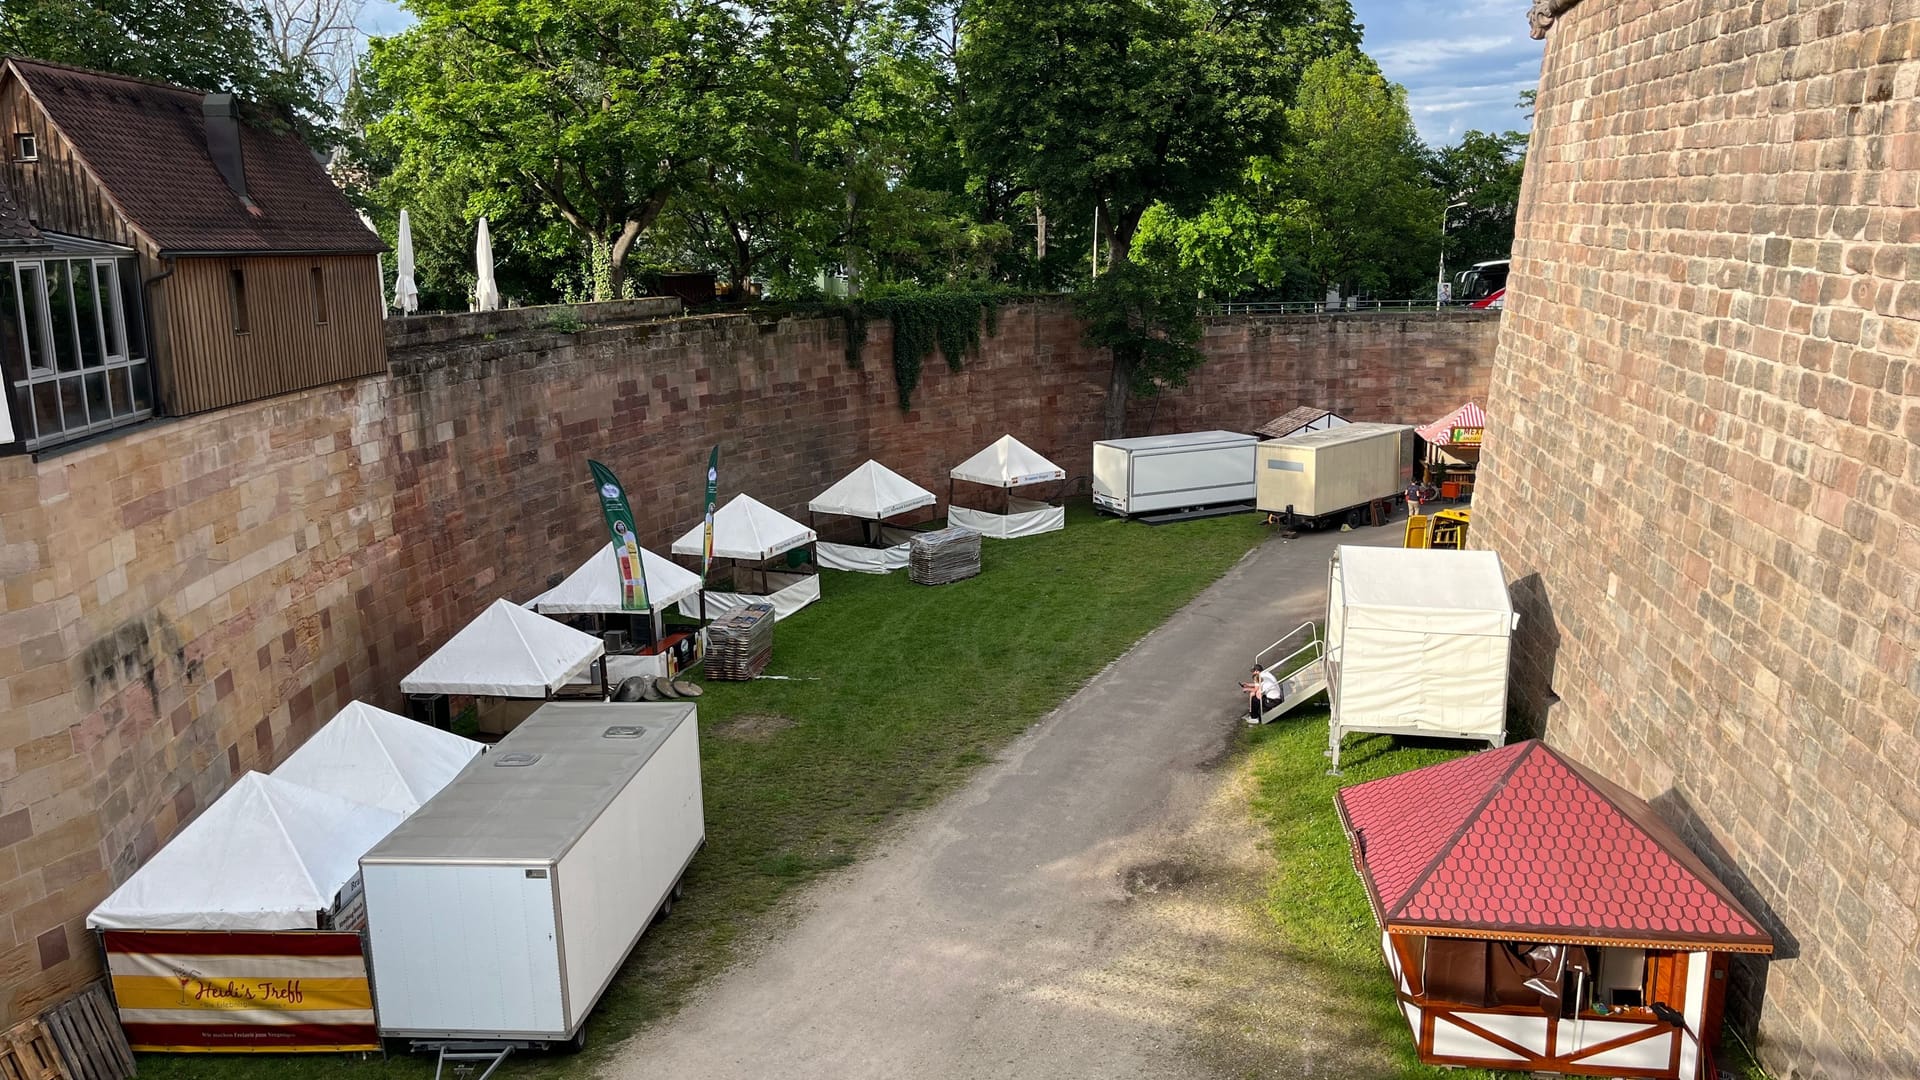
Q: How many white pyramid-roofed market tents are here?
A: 7